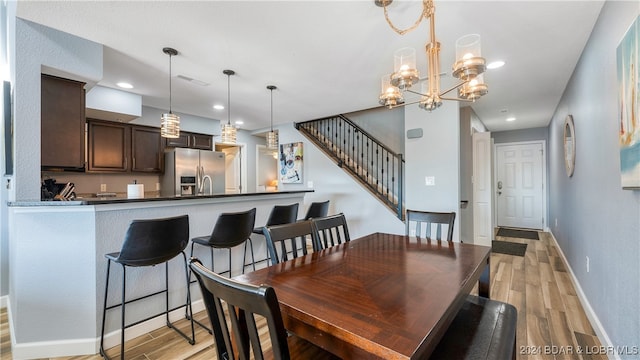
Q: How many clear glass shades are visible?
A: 5